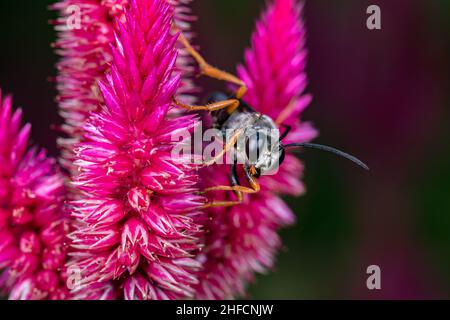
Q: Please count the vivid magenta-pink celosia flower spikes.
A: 4